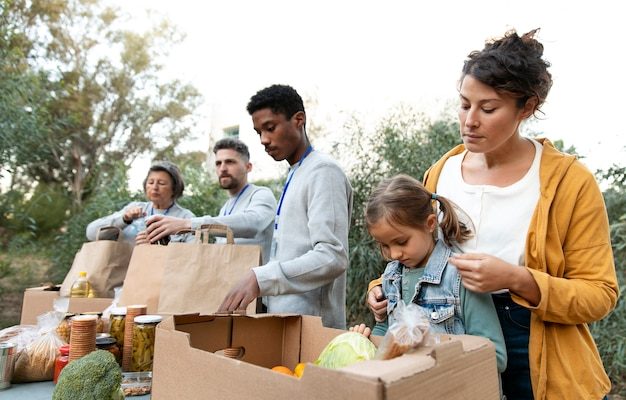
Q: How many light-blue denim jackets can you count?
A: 1